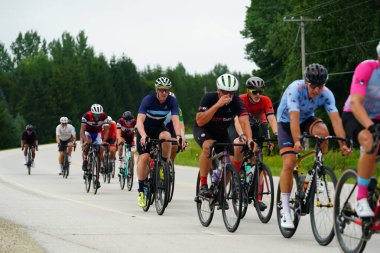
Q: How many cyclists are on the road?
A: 11